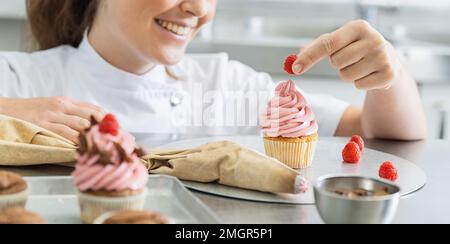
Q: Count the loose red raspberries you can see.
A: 3